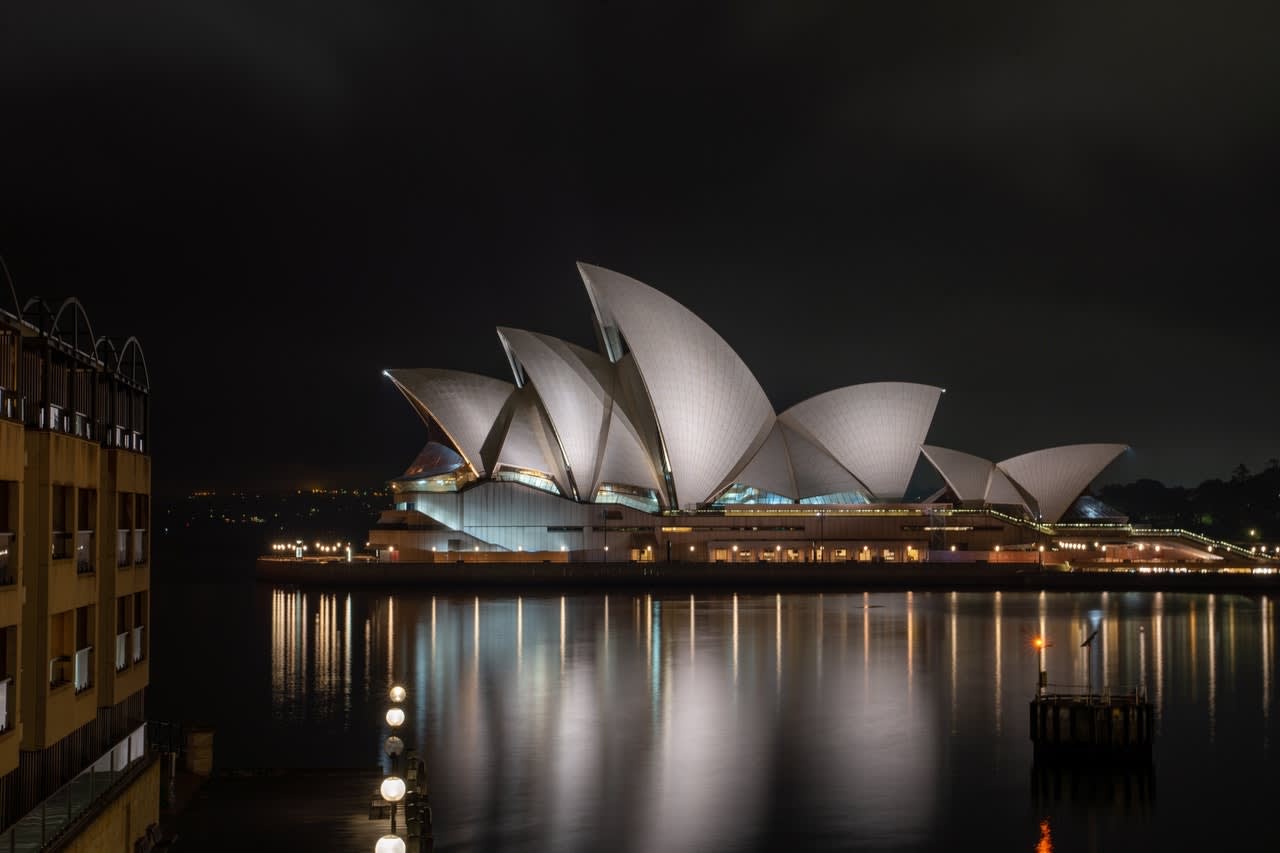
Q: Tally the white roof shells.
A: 6